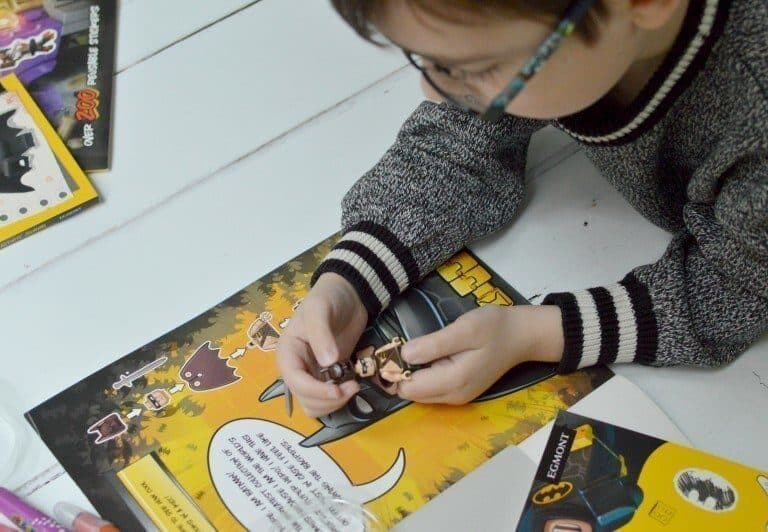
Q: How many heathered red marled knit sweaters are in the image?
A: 0